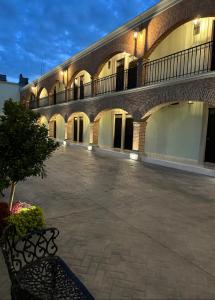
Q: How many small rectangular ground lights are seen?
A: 3